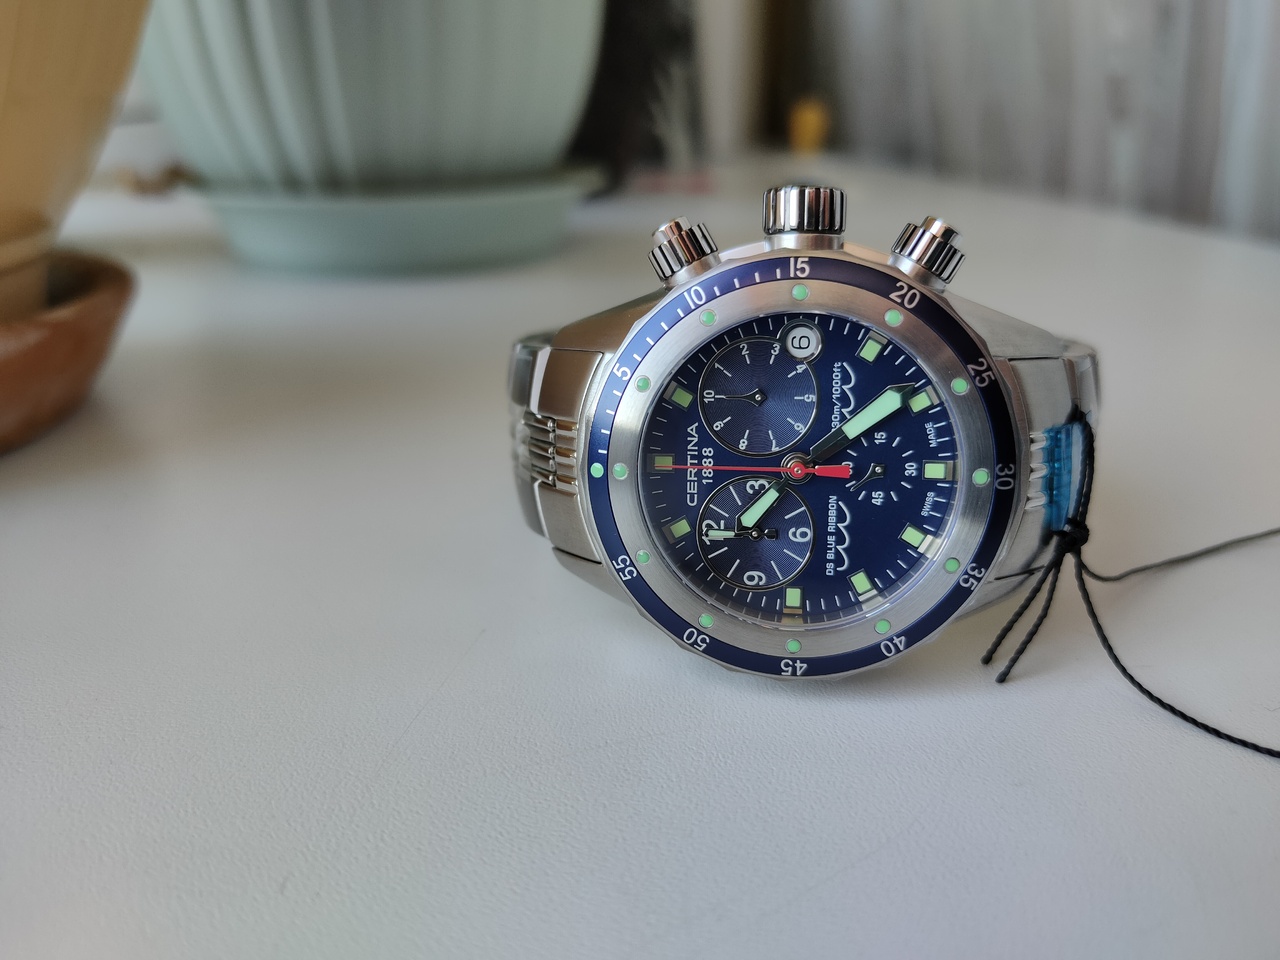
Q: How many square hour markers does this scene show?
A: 9